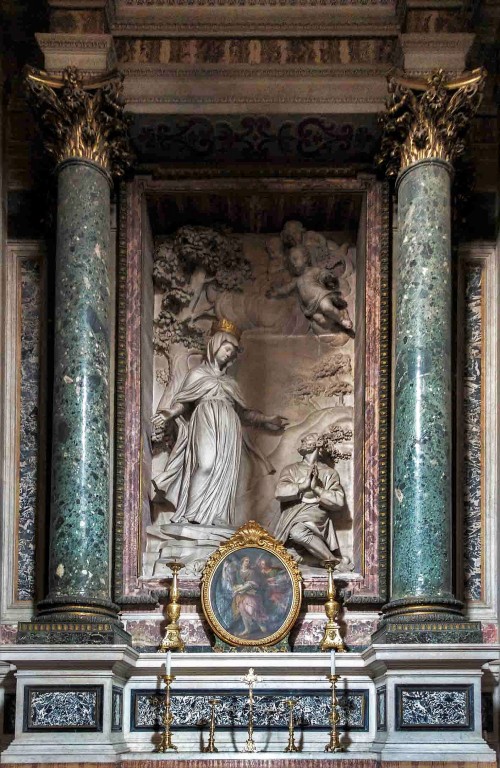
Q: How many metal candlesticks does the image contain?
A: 6